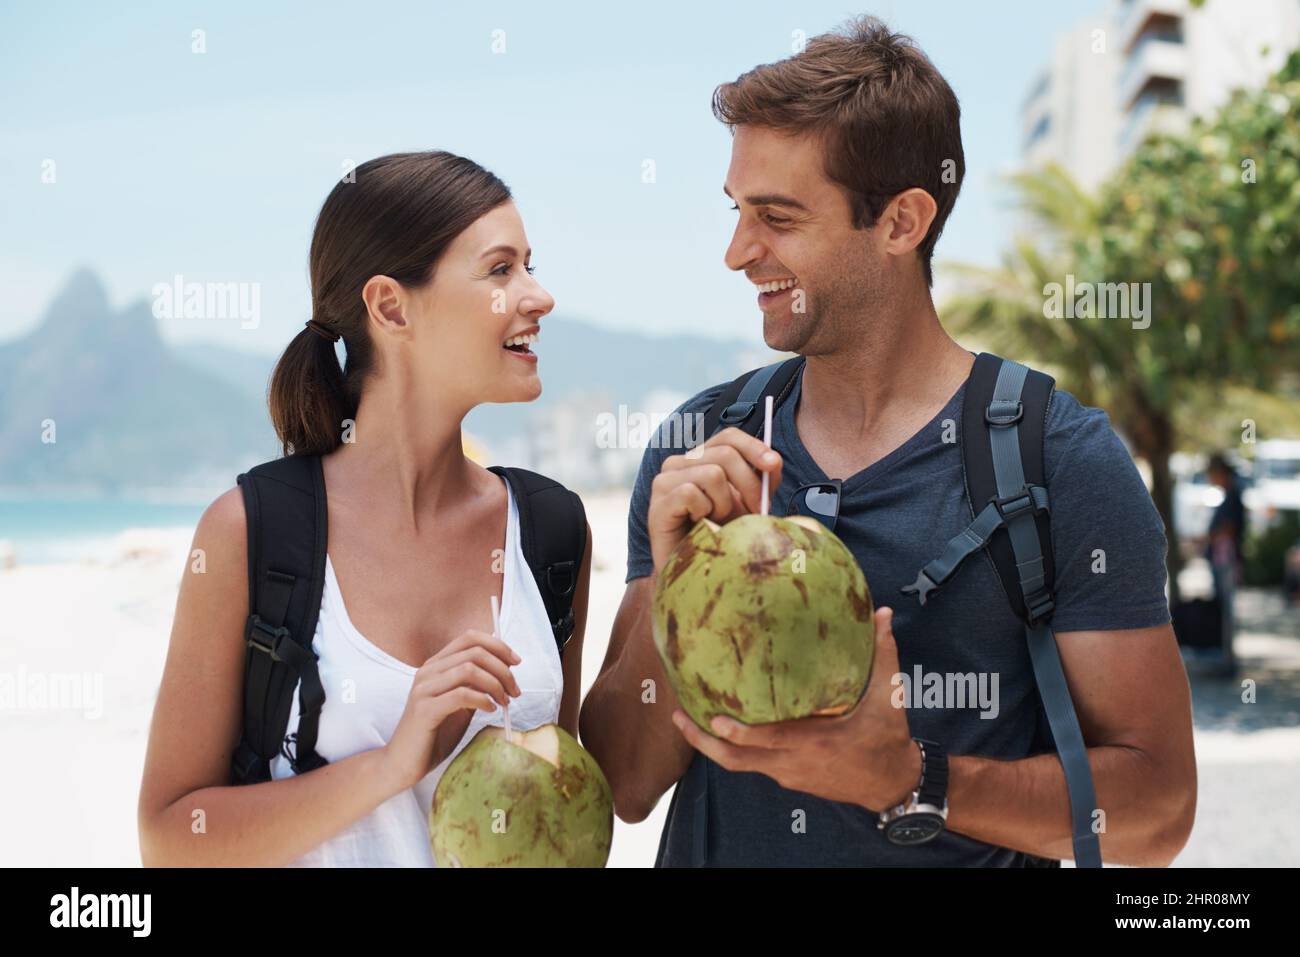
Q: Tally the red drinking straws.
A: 0